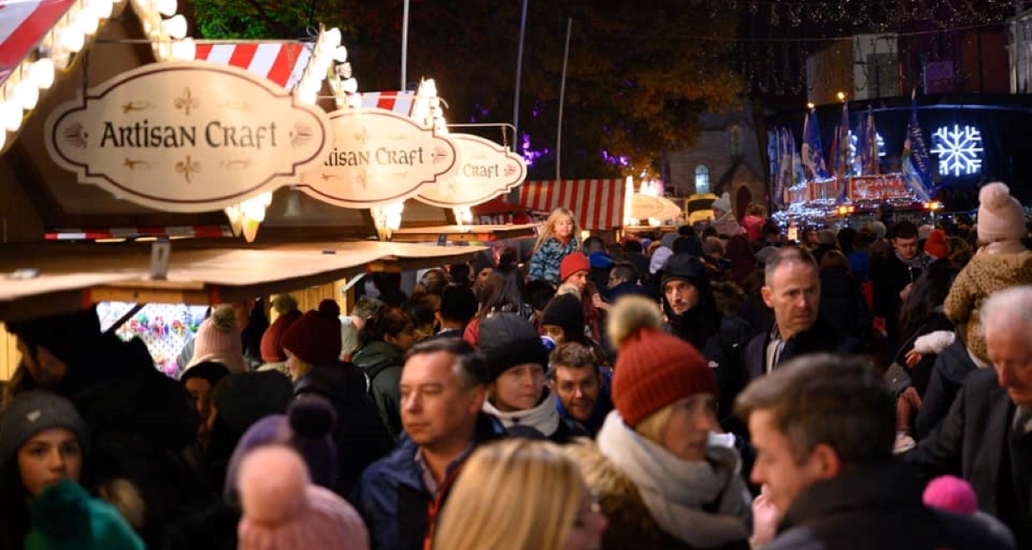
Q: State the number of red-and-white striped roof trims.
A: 4